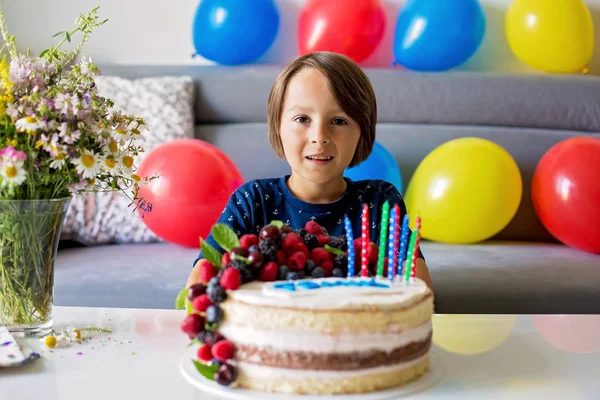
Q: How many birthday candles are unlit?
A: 8